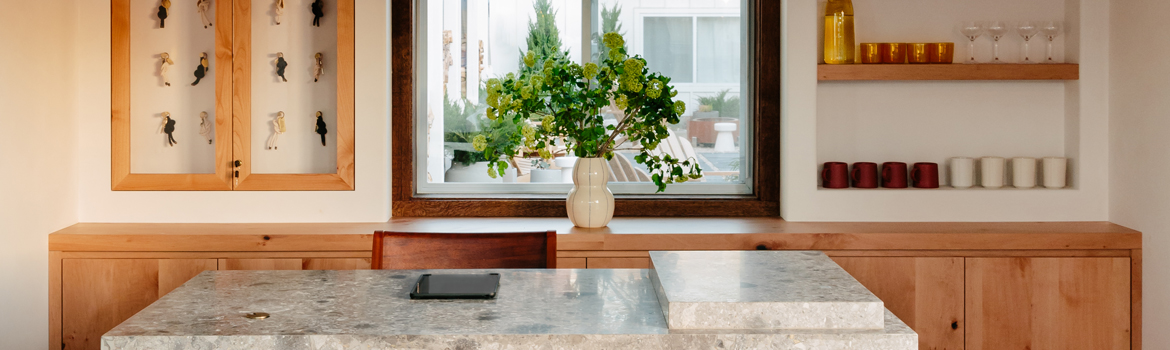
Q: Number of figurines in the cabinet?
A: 12